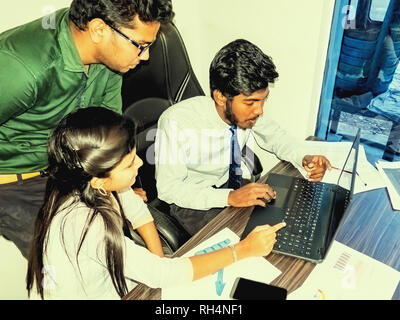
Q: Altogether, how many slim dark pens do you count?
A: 1